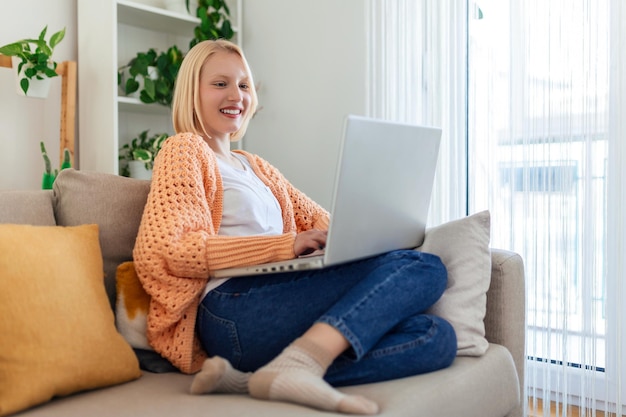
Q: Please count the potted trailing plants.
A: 4